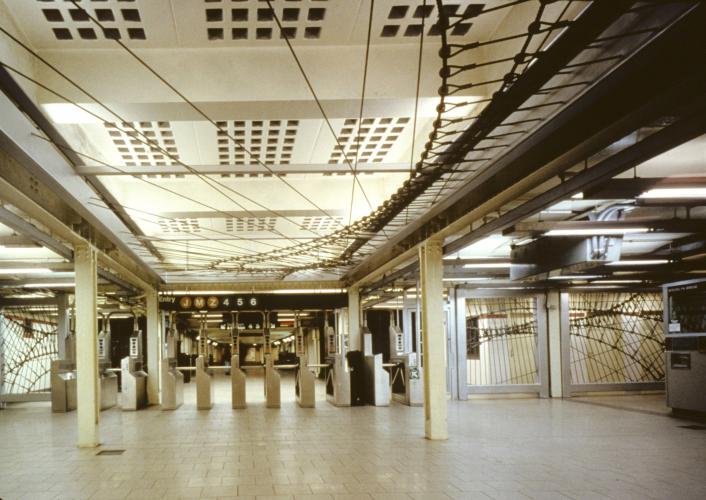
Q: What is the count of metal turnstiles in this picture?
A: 11